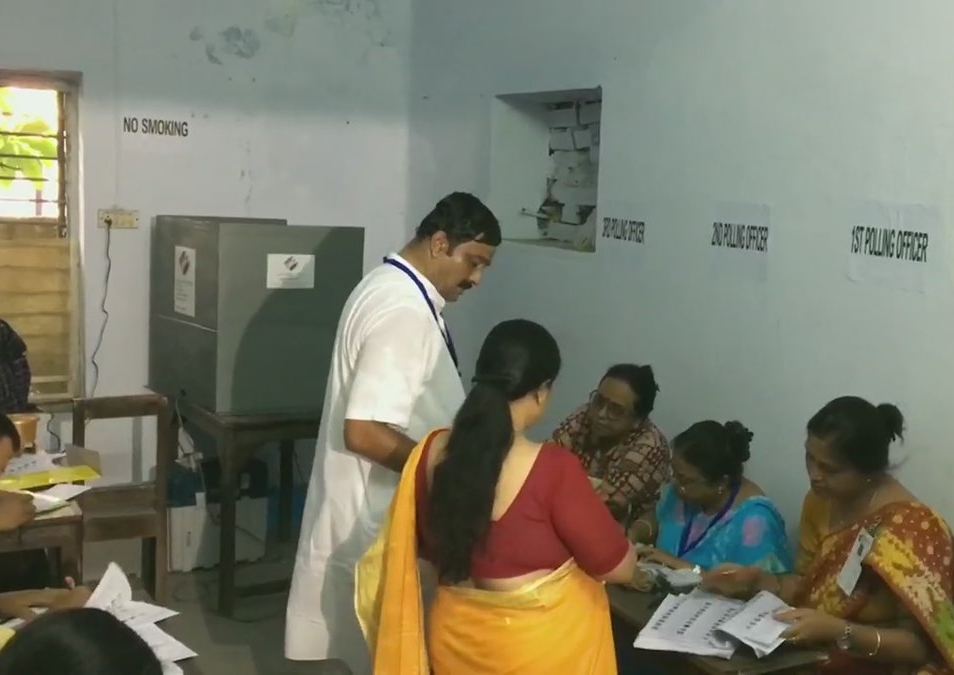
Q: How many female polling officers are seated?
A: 3